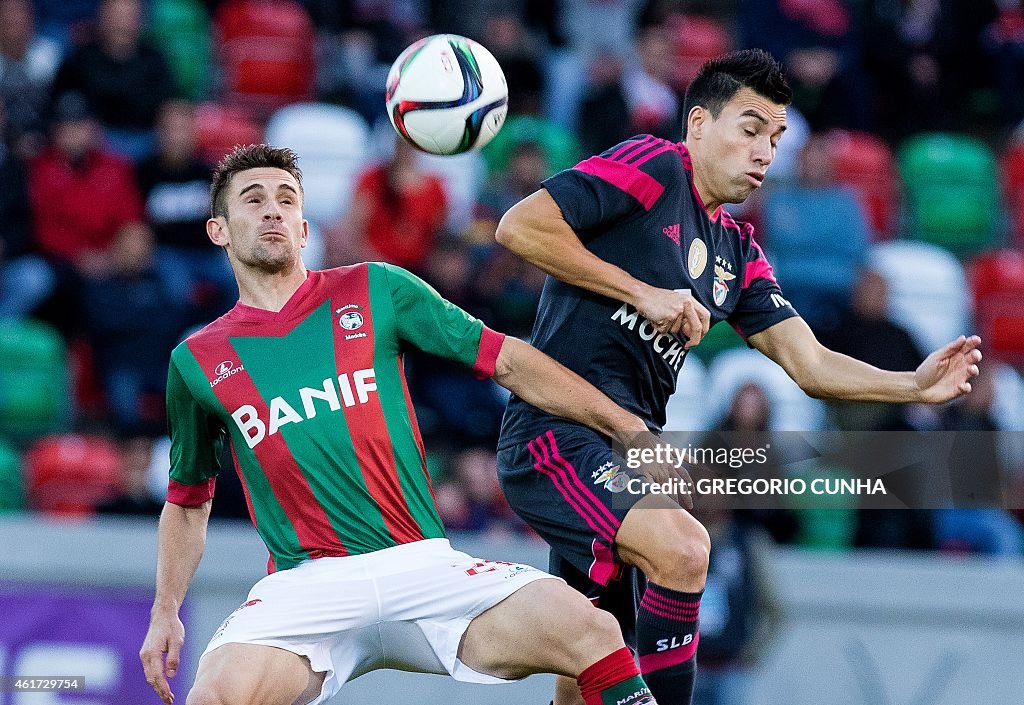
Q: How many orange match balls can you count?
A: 0